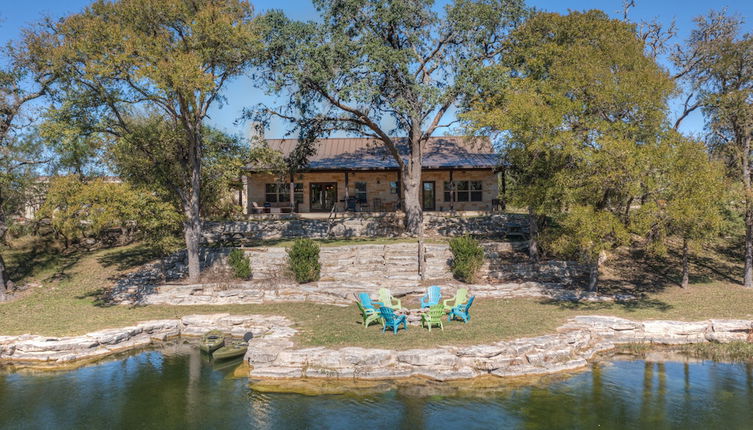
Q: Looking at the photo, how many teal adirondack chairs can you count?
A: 4